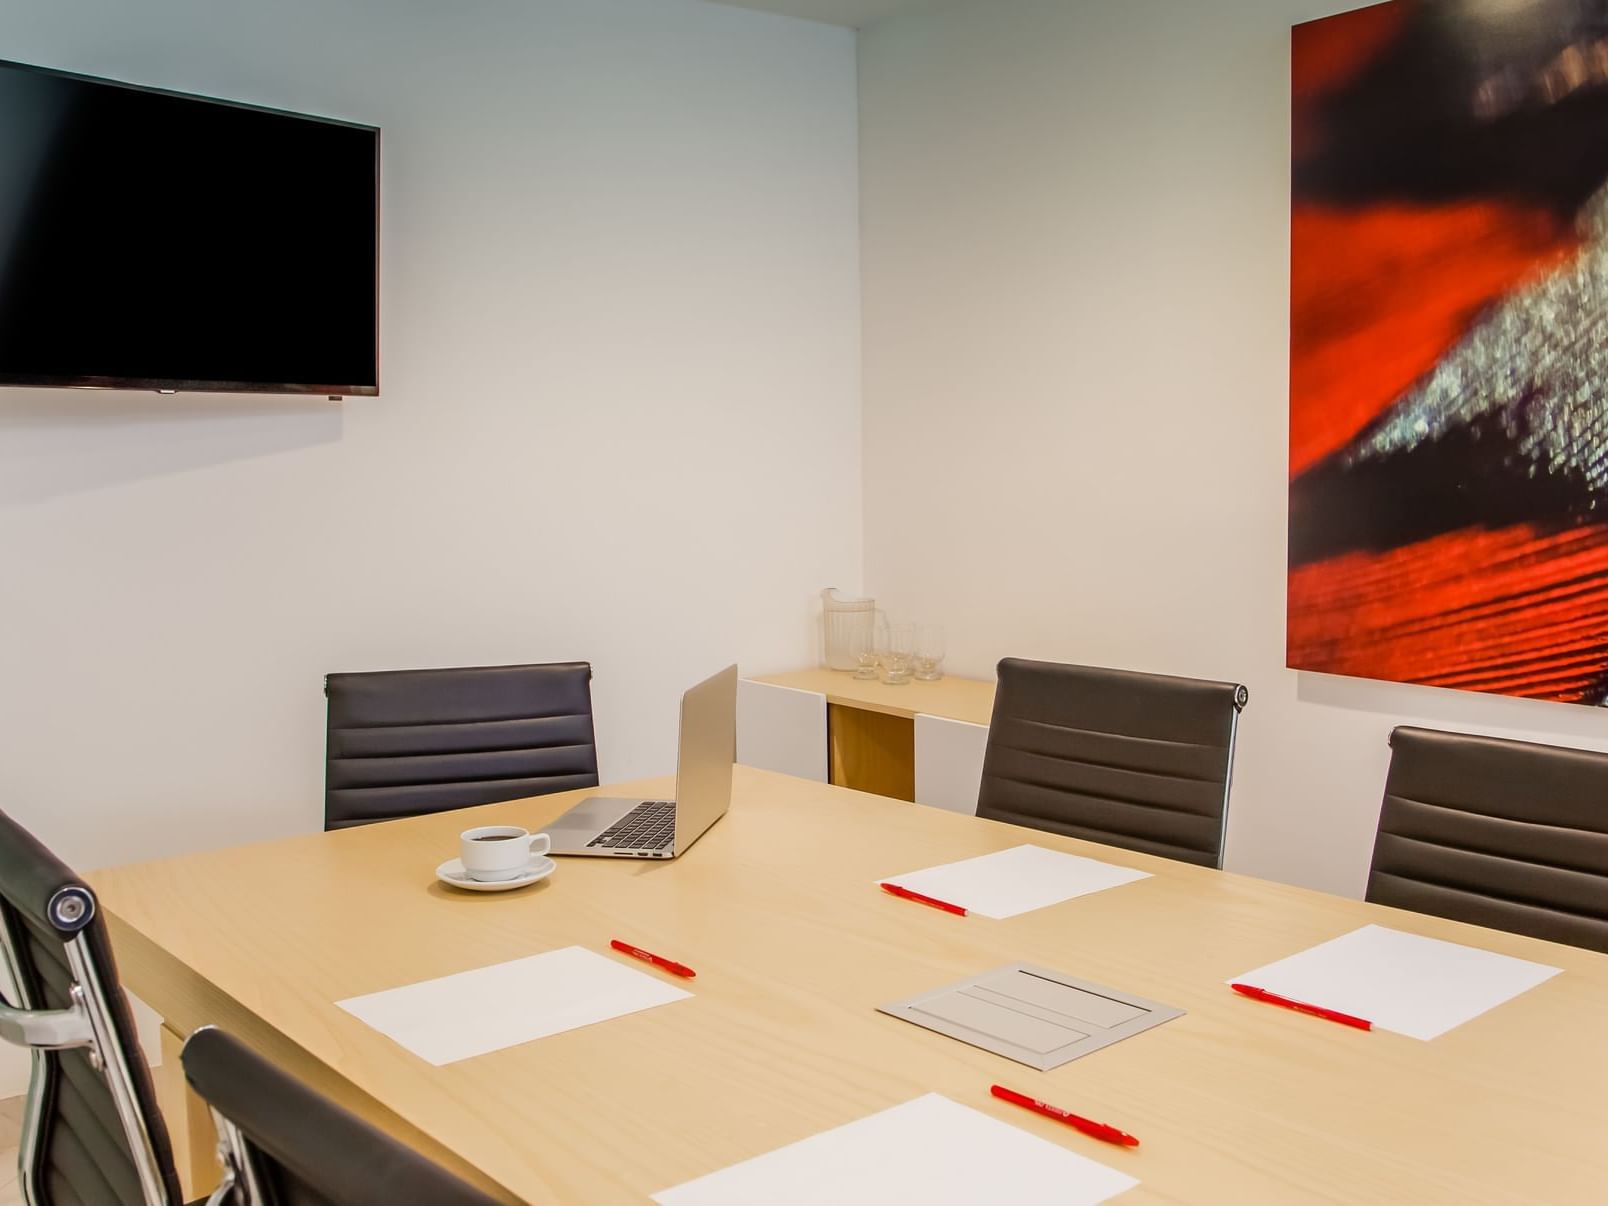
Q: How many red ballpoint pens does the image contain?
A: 4